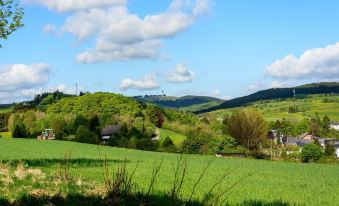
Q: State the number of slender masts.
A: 3